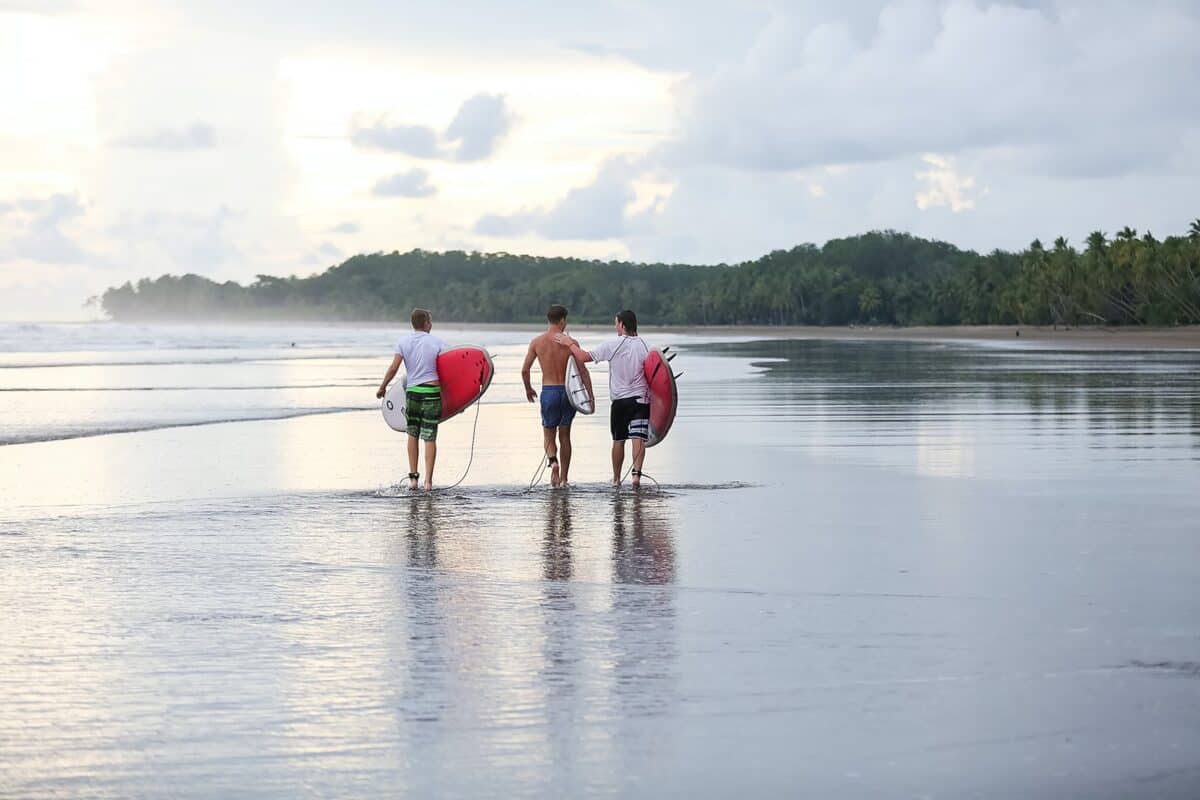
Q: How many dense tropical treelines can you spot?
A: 1